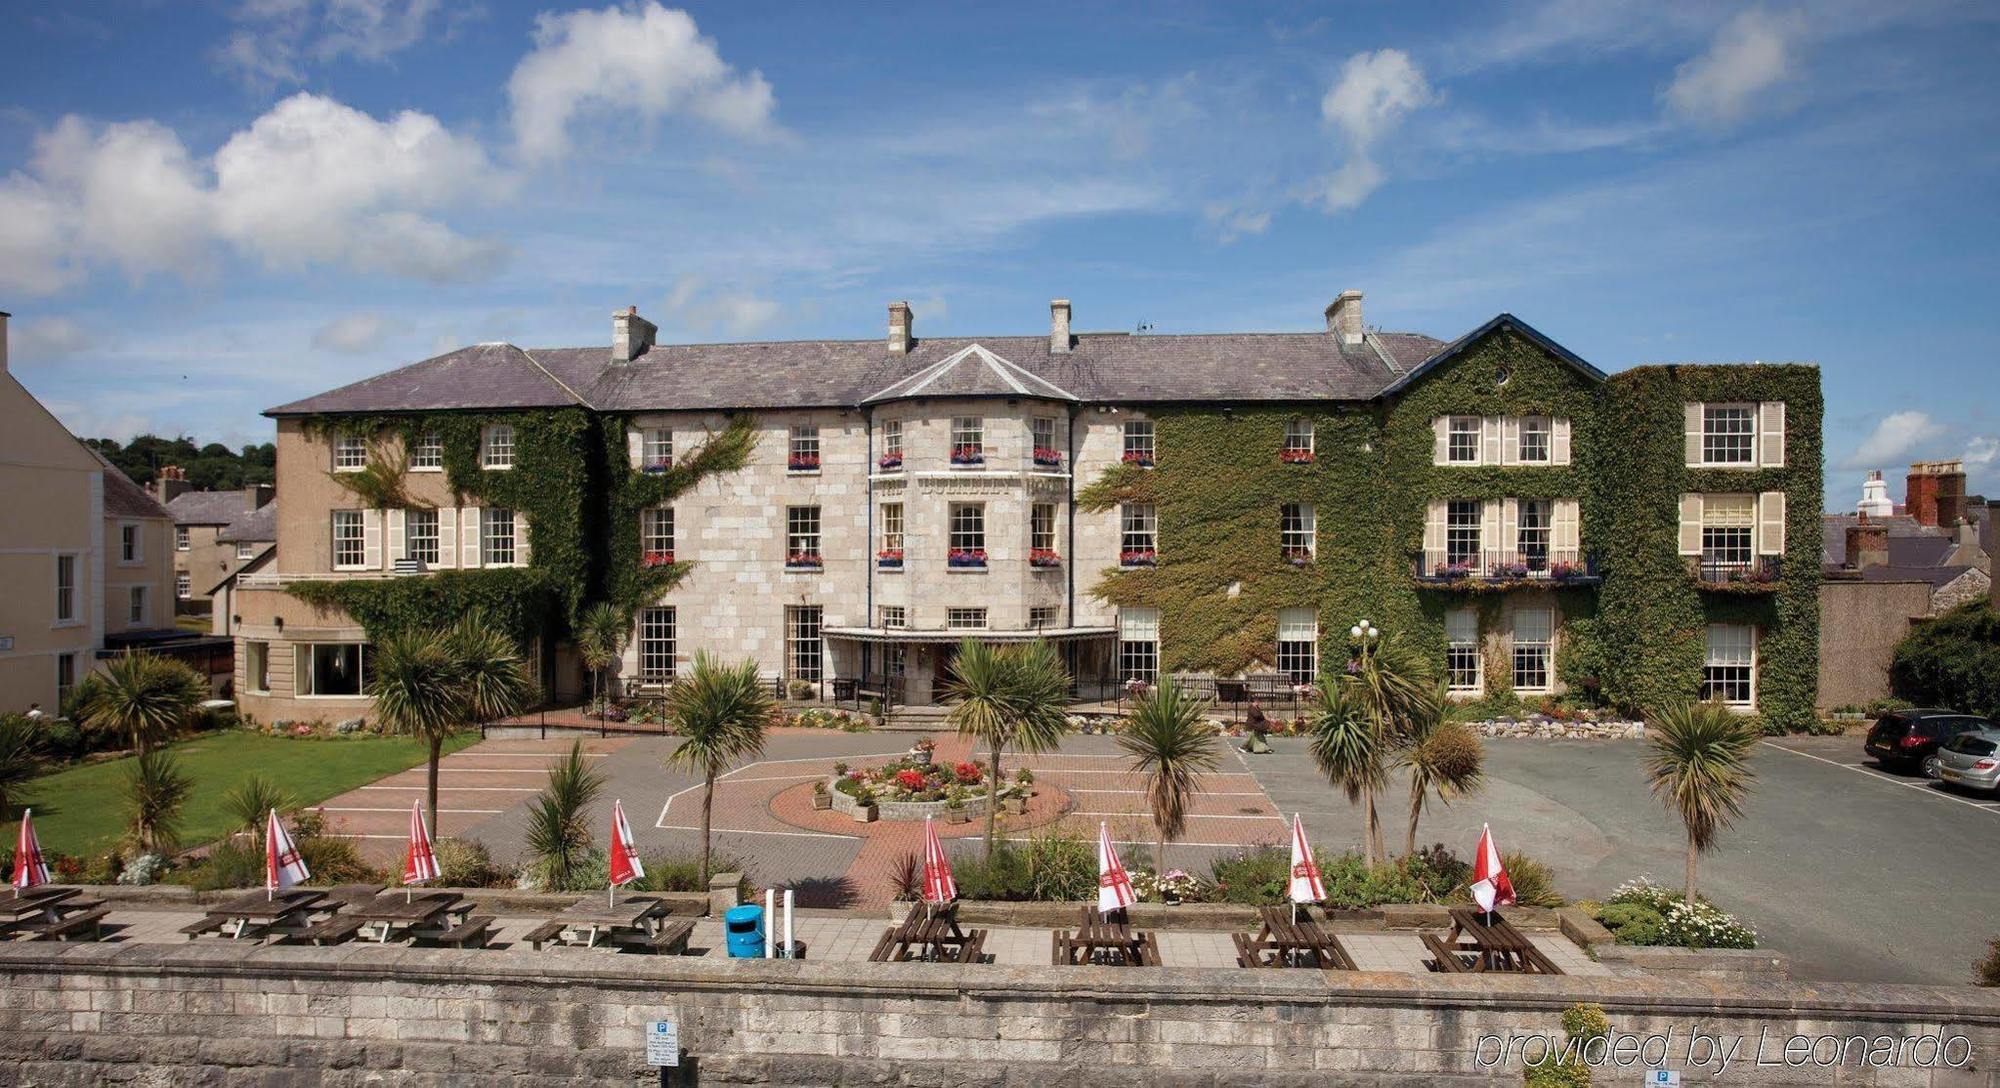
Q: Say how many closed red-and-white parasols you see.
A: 8